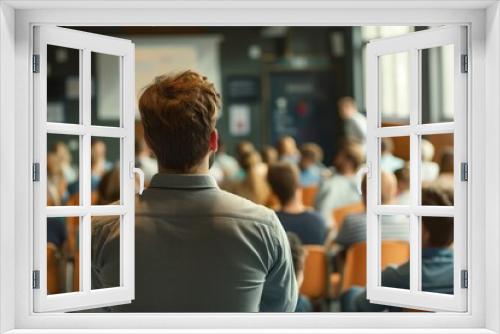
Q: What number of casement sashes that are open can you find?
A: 2